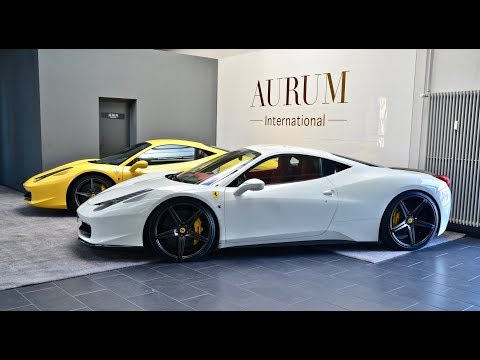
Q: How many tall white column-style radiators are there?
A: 1